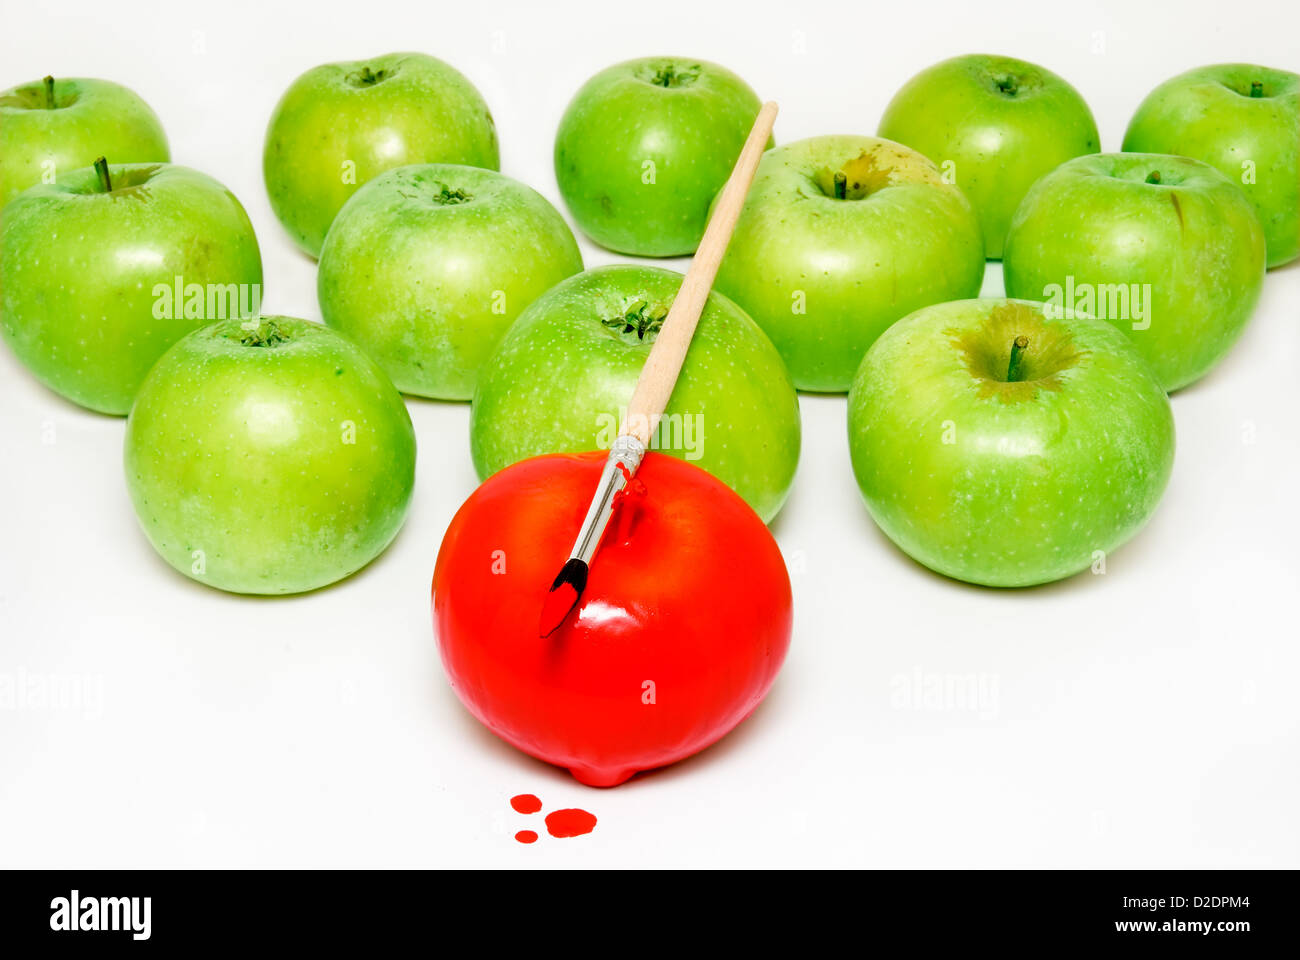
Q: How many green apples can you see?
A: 12